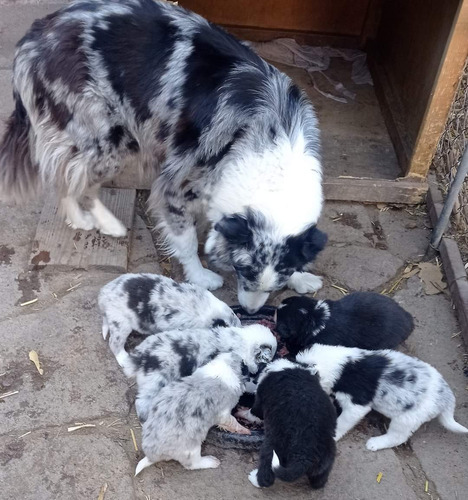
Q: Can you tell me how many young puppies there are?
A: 6